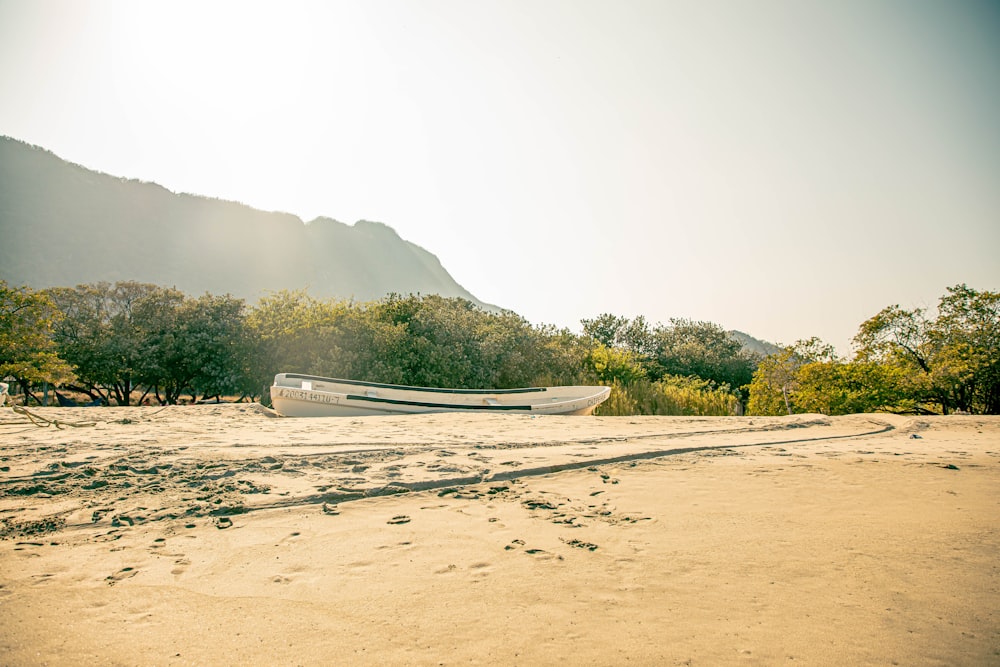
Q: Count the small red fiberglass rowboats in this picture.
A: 0